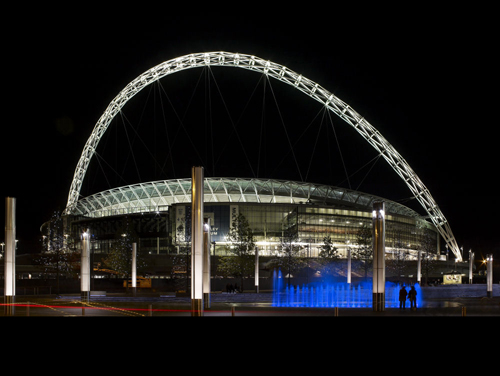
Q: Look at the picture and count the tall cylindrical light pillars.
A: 11